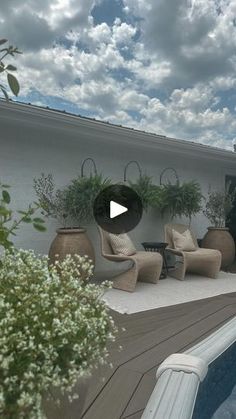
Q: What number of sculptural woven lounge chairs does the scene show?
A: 2